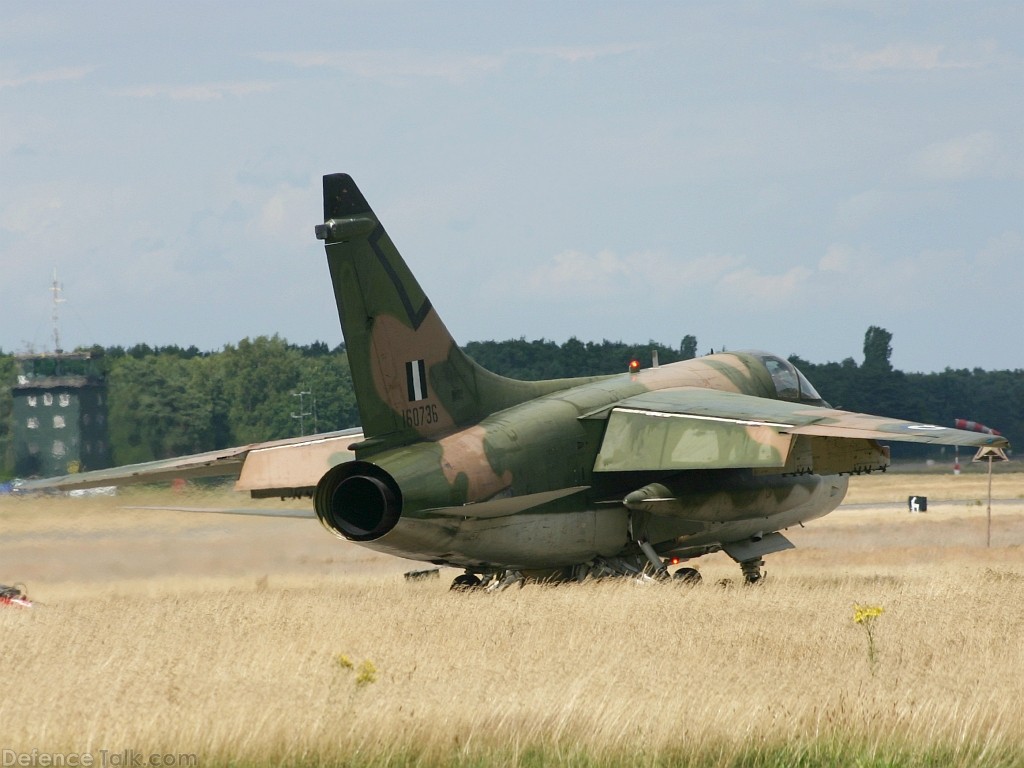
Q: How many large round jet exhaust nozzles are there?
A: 1